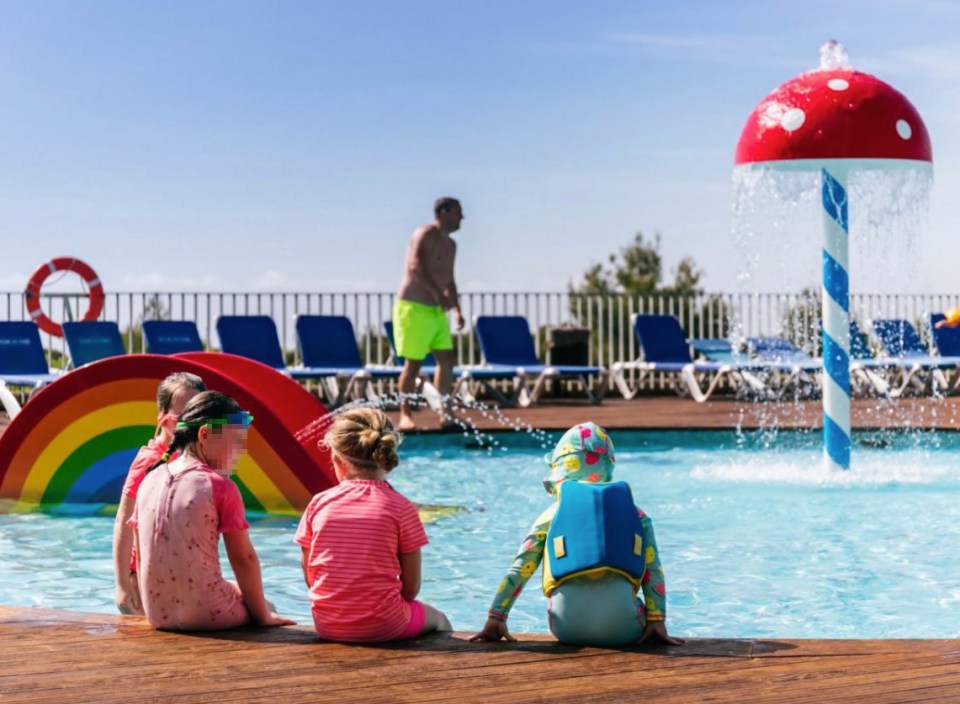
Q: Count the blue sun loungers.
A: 13